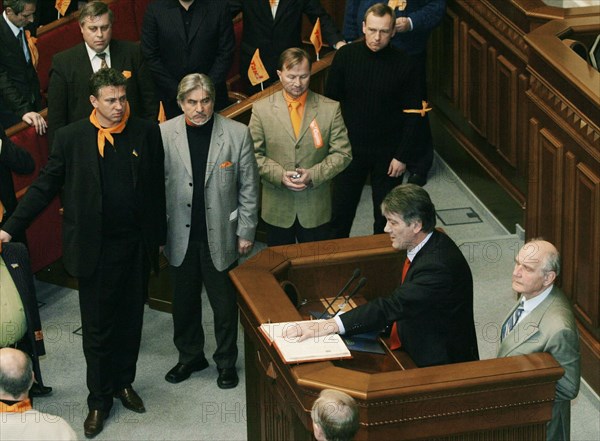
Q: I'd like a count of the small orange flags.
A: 4